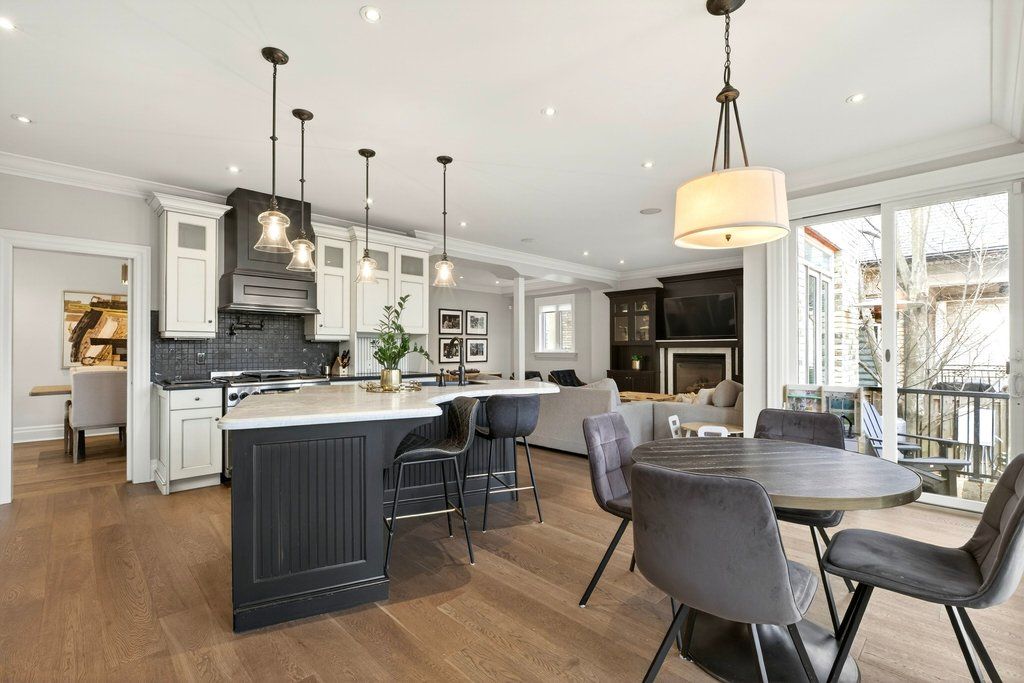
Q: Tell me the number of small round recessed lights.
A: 13